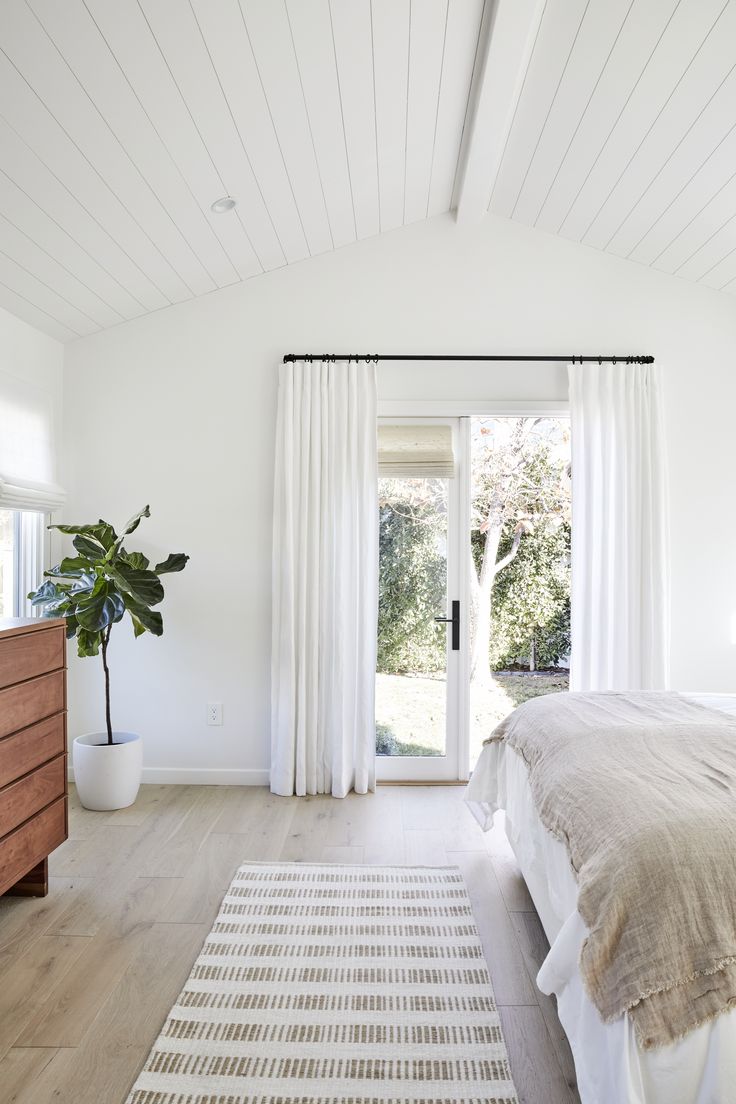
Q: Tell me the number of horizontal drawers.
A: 5